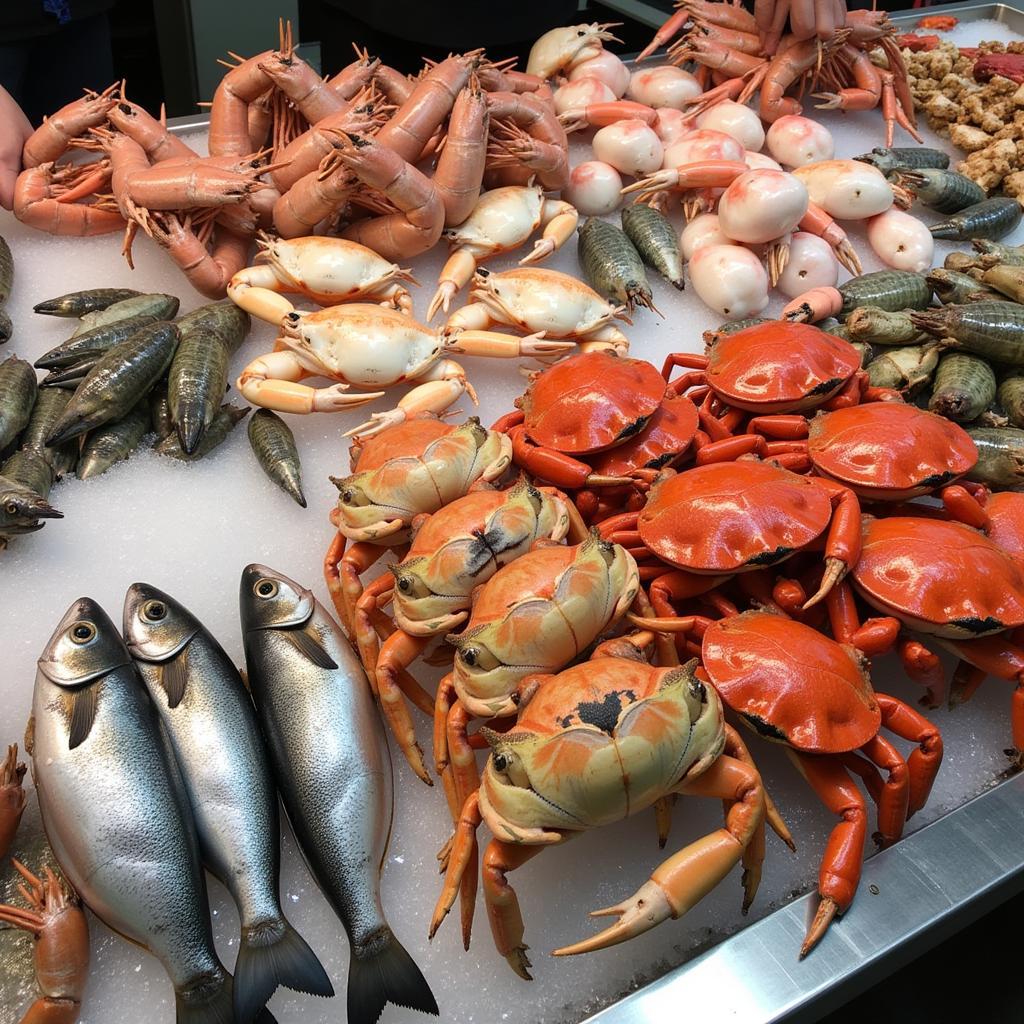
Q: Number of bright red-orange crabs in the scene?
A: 8